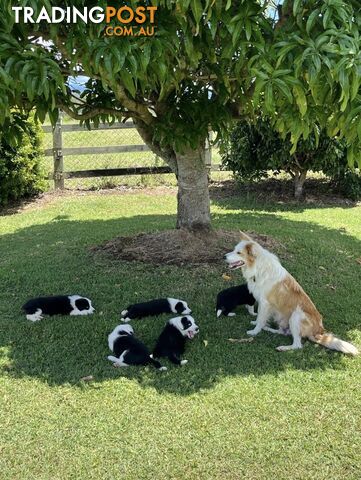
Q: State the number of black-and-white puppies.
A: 5